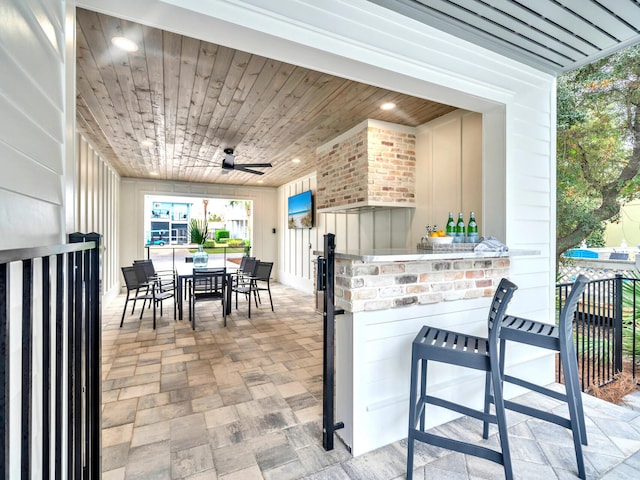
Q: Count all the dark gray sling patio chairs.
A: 8